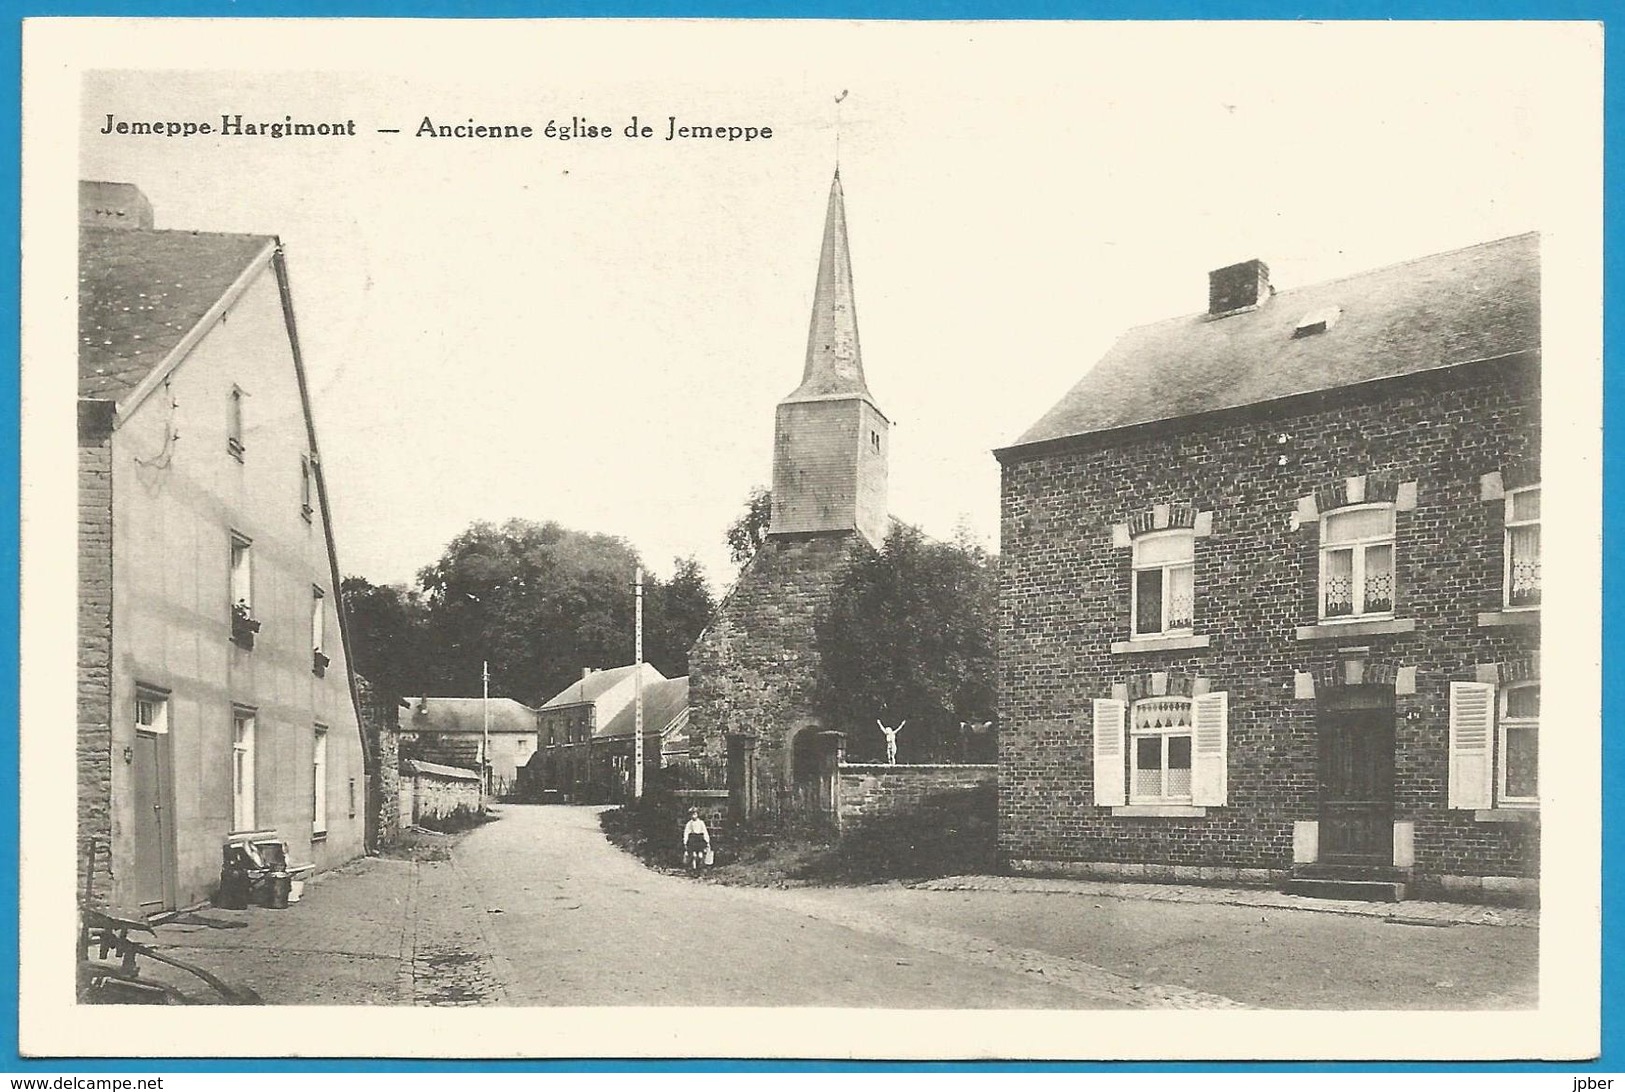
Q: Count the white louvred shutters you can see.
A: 3